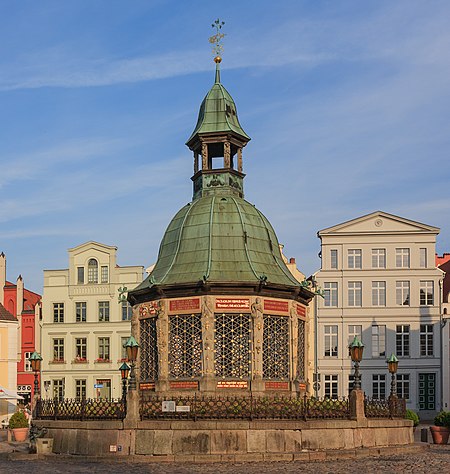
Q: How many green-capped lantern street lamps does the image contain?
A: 5